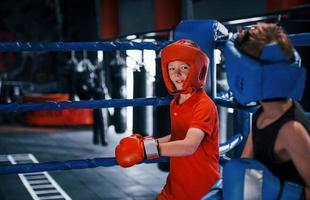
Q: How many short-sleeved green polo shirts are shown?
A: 0